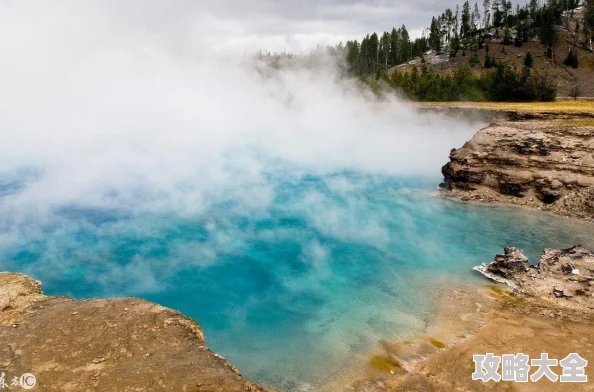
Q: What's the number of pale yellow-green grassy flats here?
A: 1